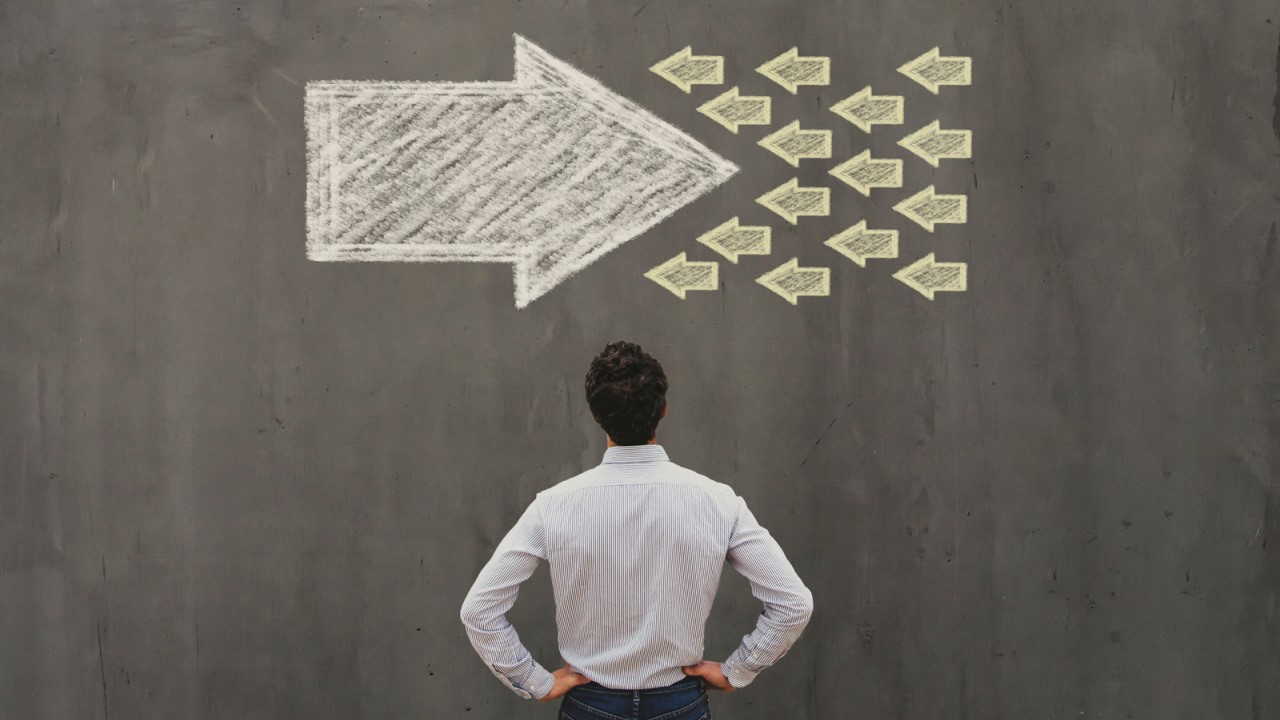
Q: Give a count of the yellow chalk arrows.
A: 15